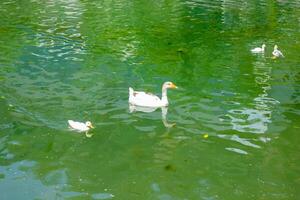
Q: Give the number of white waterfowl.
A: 4